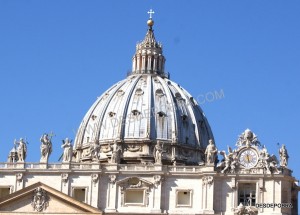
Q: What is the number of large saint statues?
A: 8